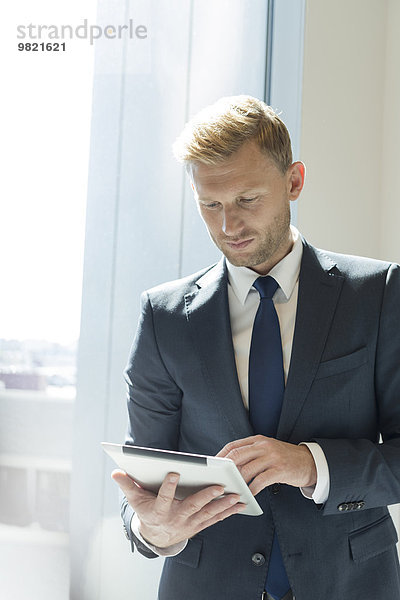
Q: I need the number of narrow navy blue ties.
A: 1